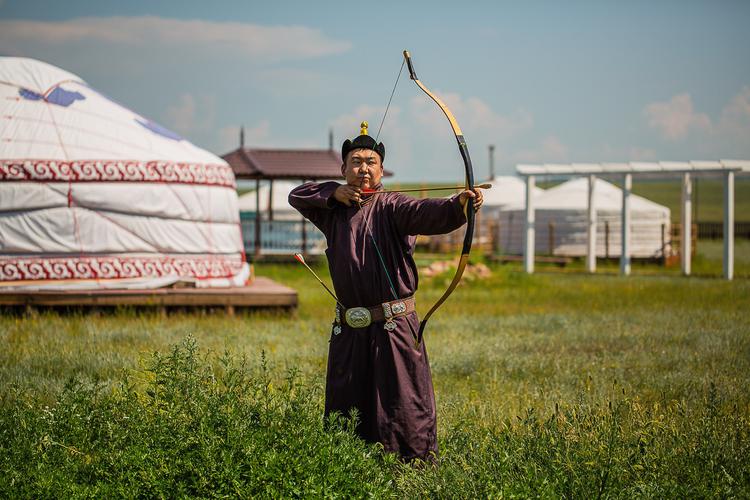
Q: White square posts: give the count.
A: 5